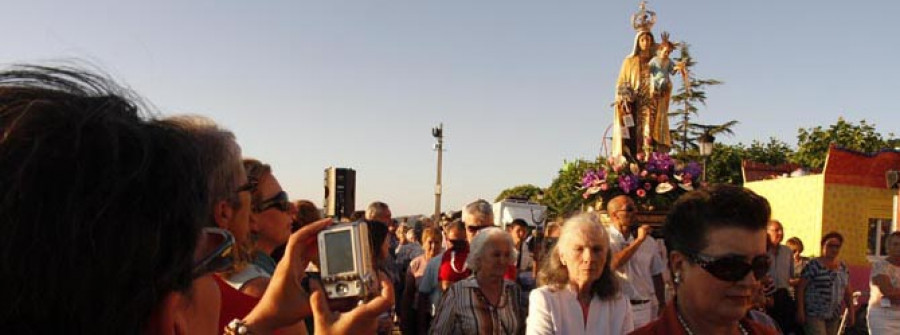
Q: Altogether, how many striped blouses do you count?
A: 2